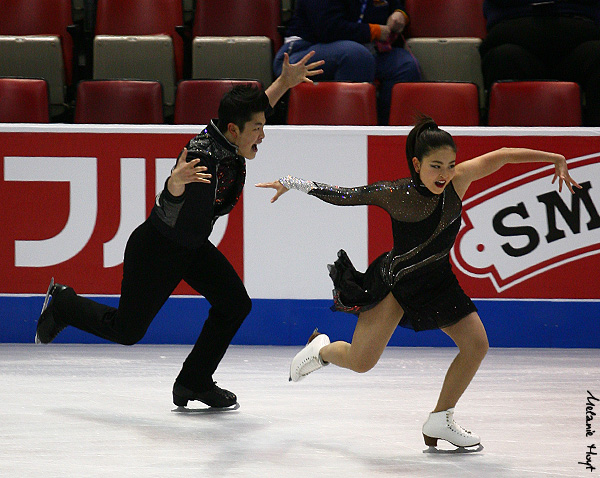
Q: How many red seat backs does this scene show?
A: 10